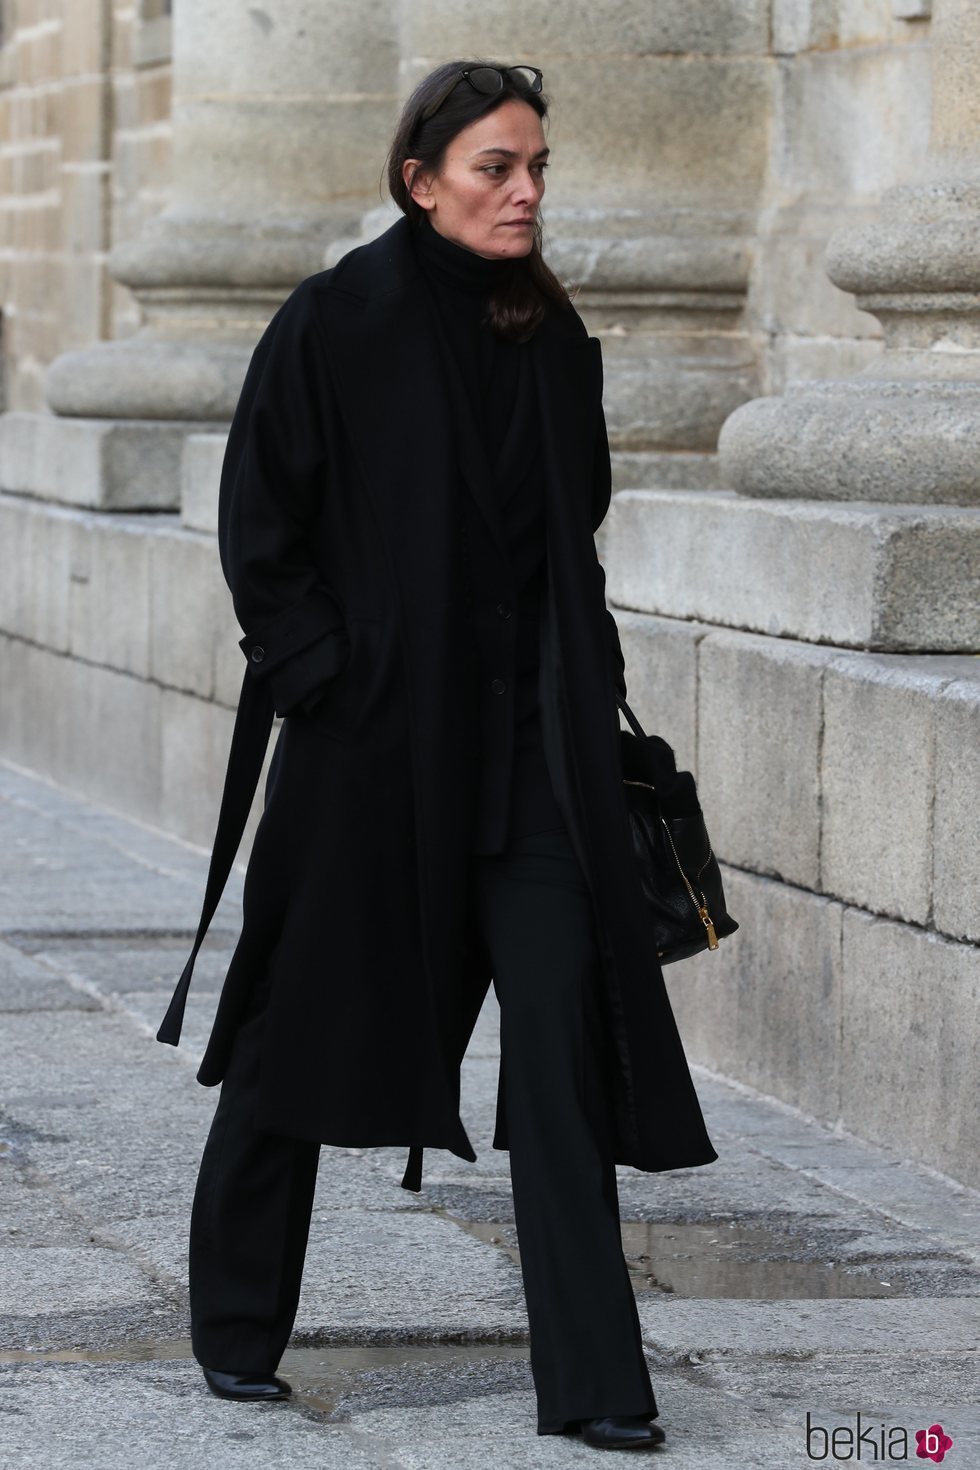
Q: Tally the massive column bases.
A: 3